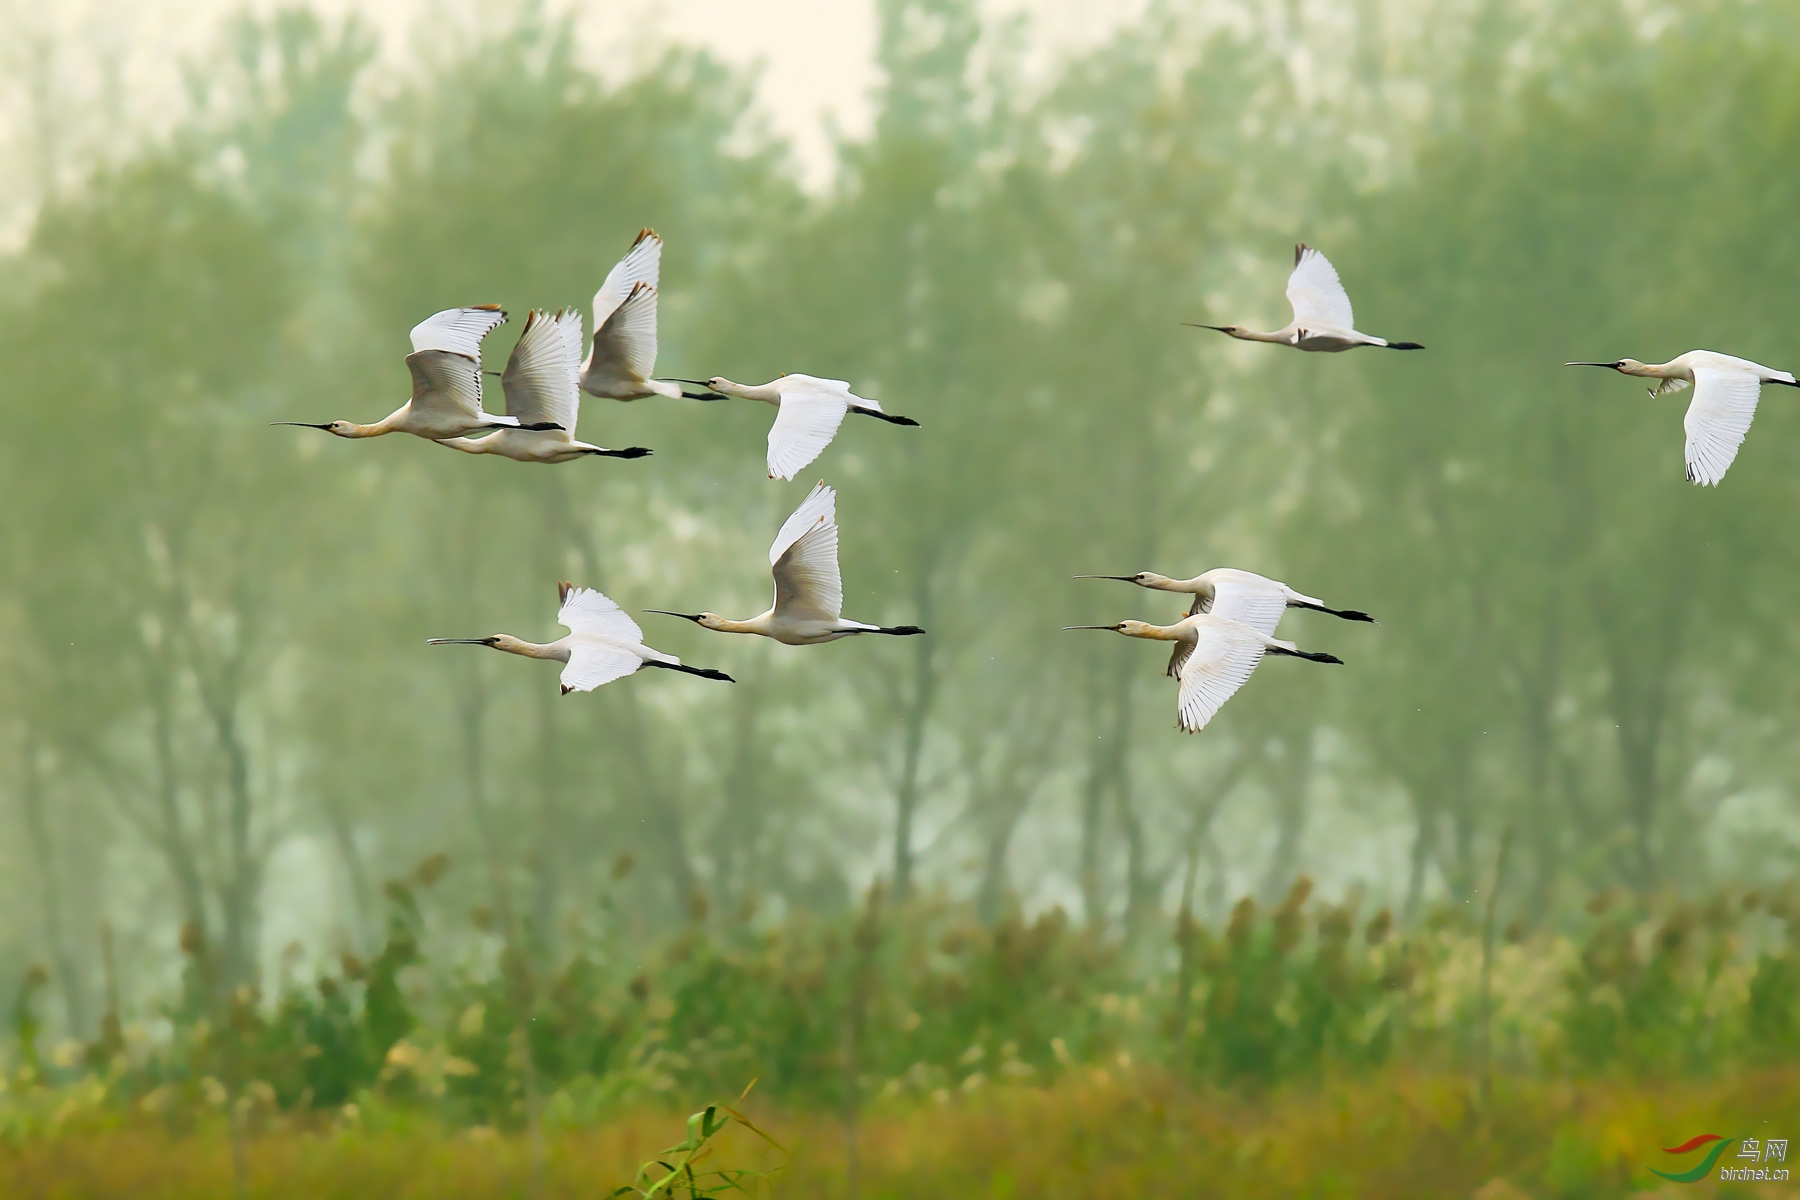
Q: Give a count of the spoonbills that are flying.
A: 10